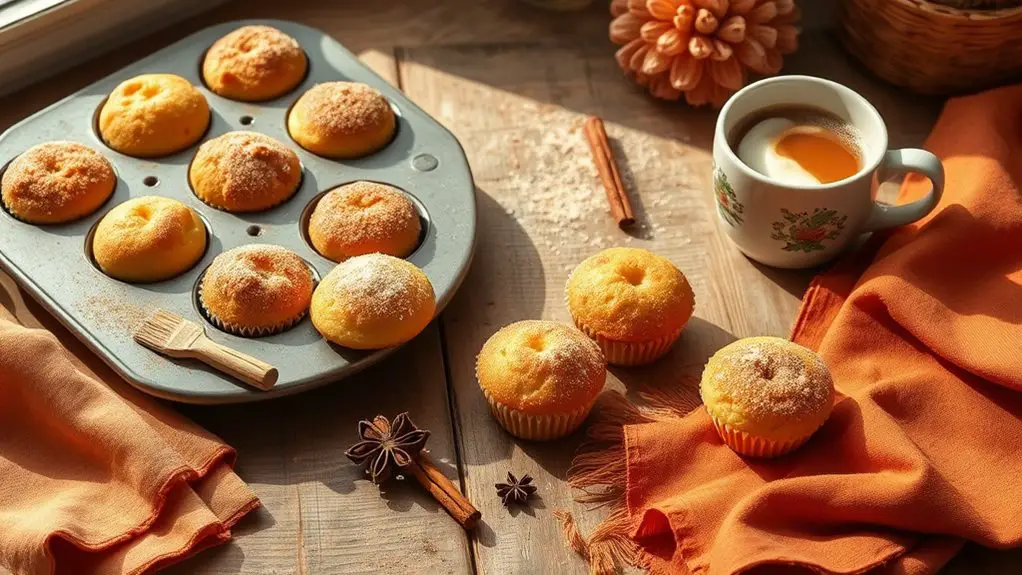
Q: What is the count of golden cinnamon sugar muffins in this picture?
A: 12